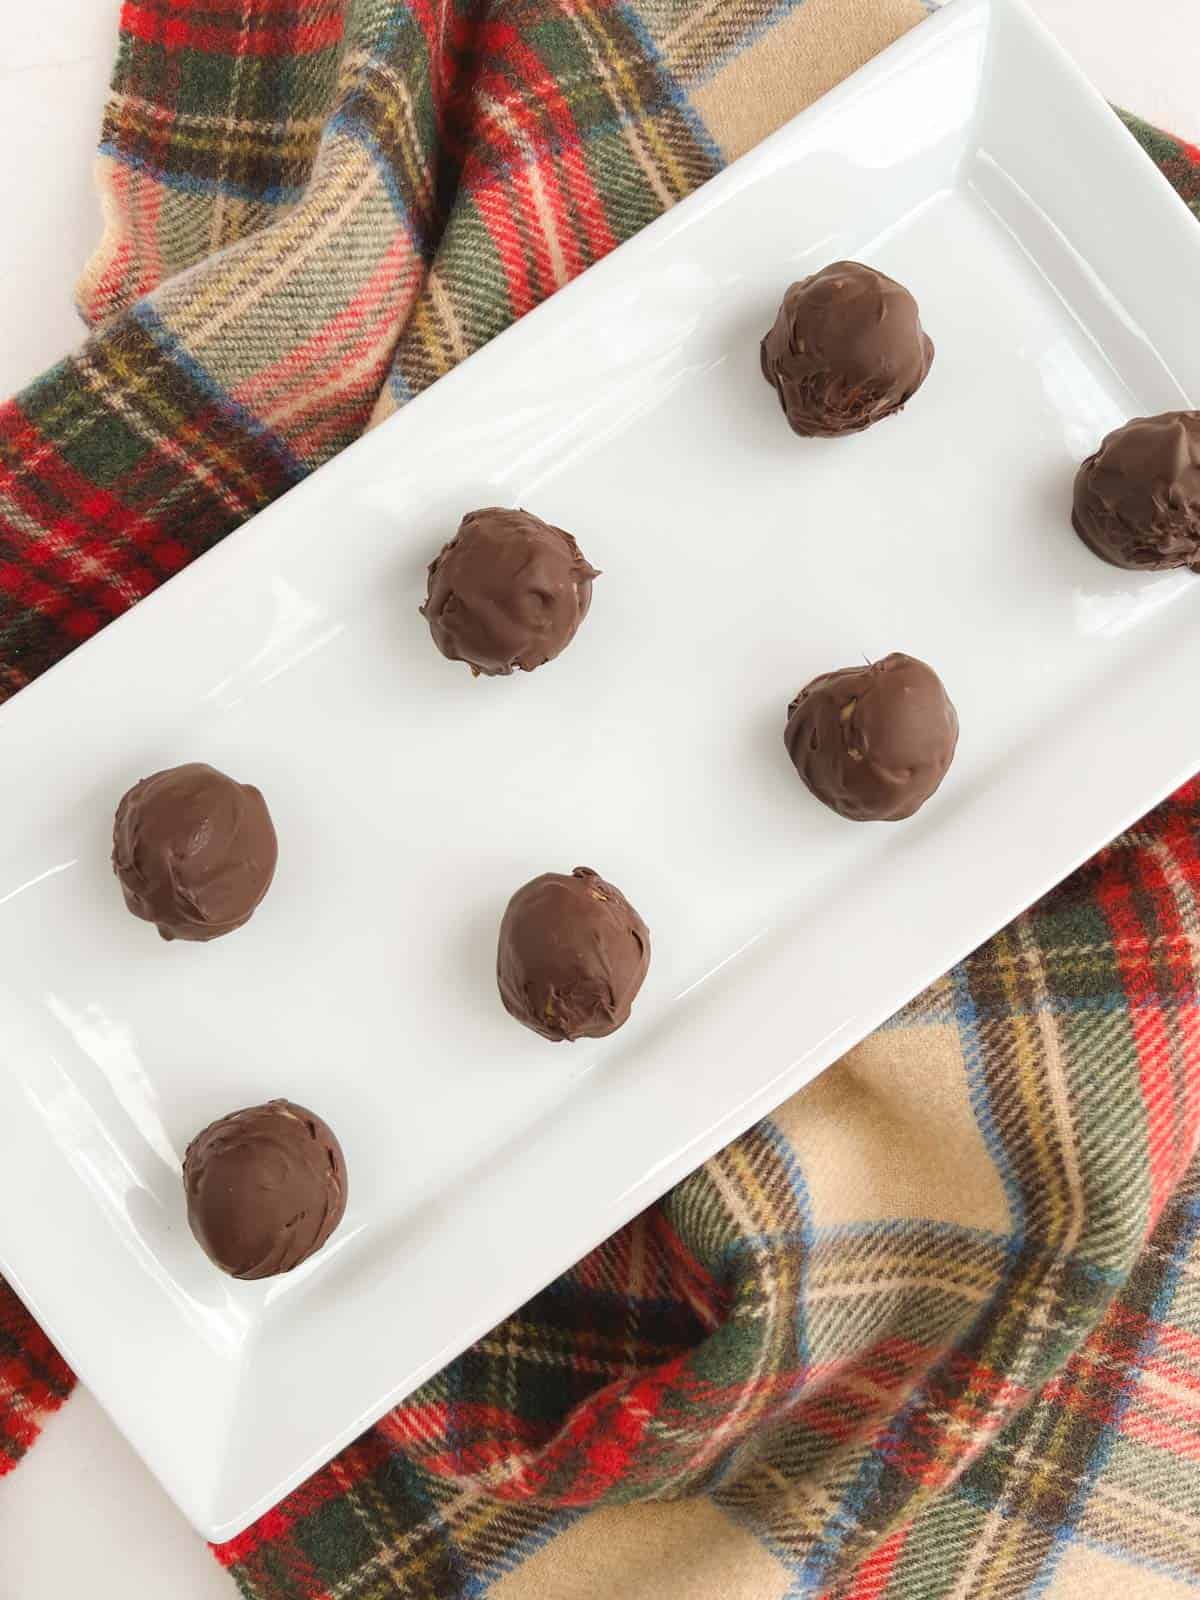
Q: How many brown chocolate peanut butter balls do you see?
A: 7